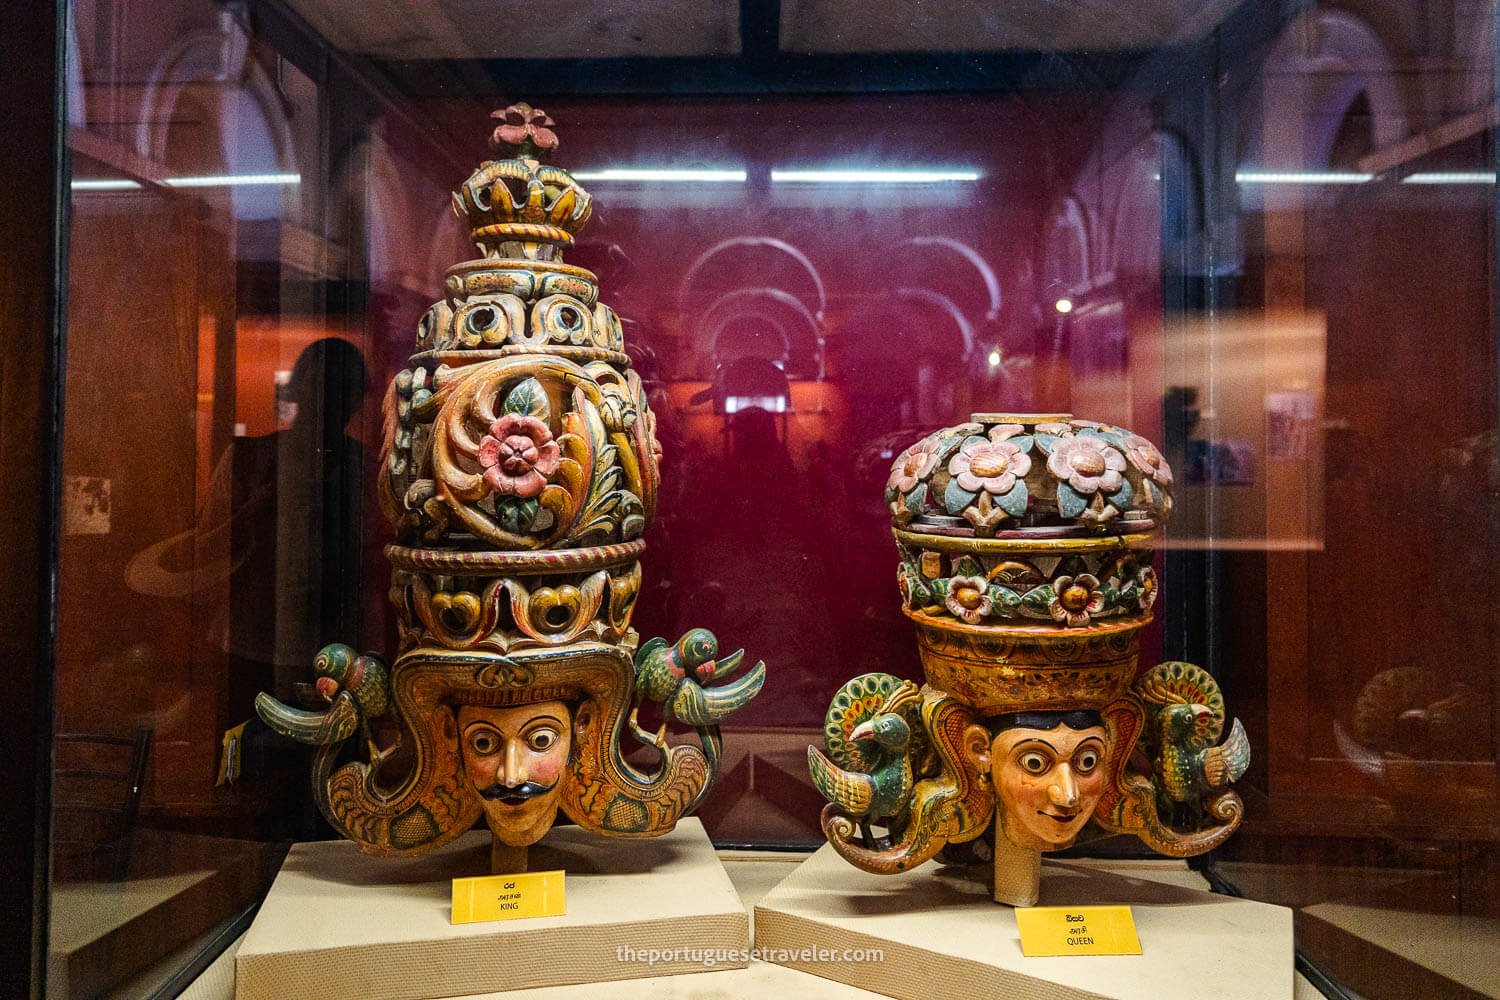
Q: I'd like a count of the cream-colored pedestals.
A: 2